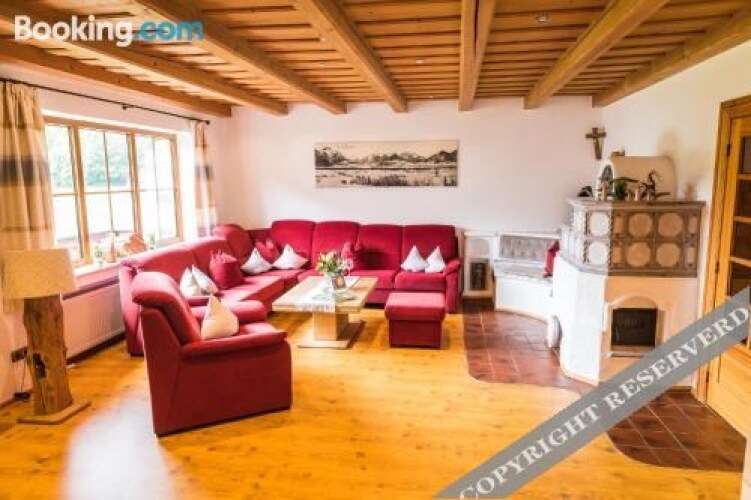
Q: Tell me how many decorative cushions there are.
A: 11